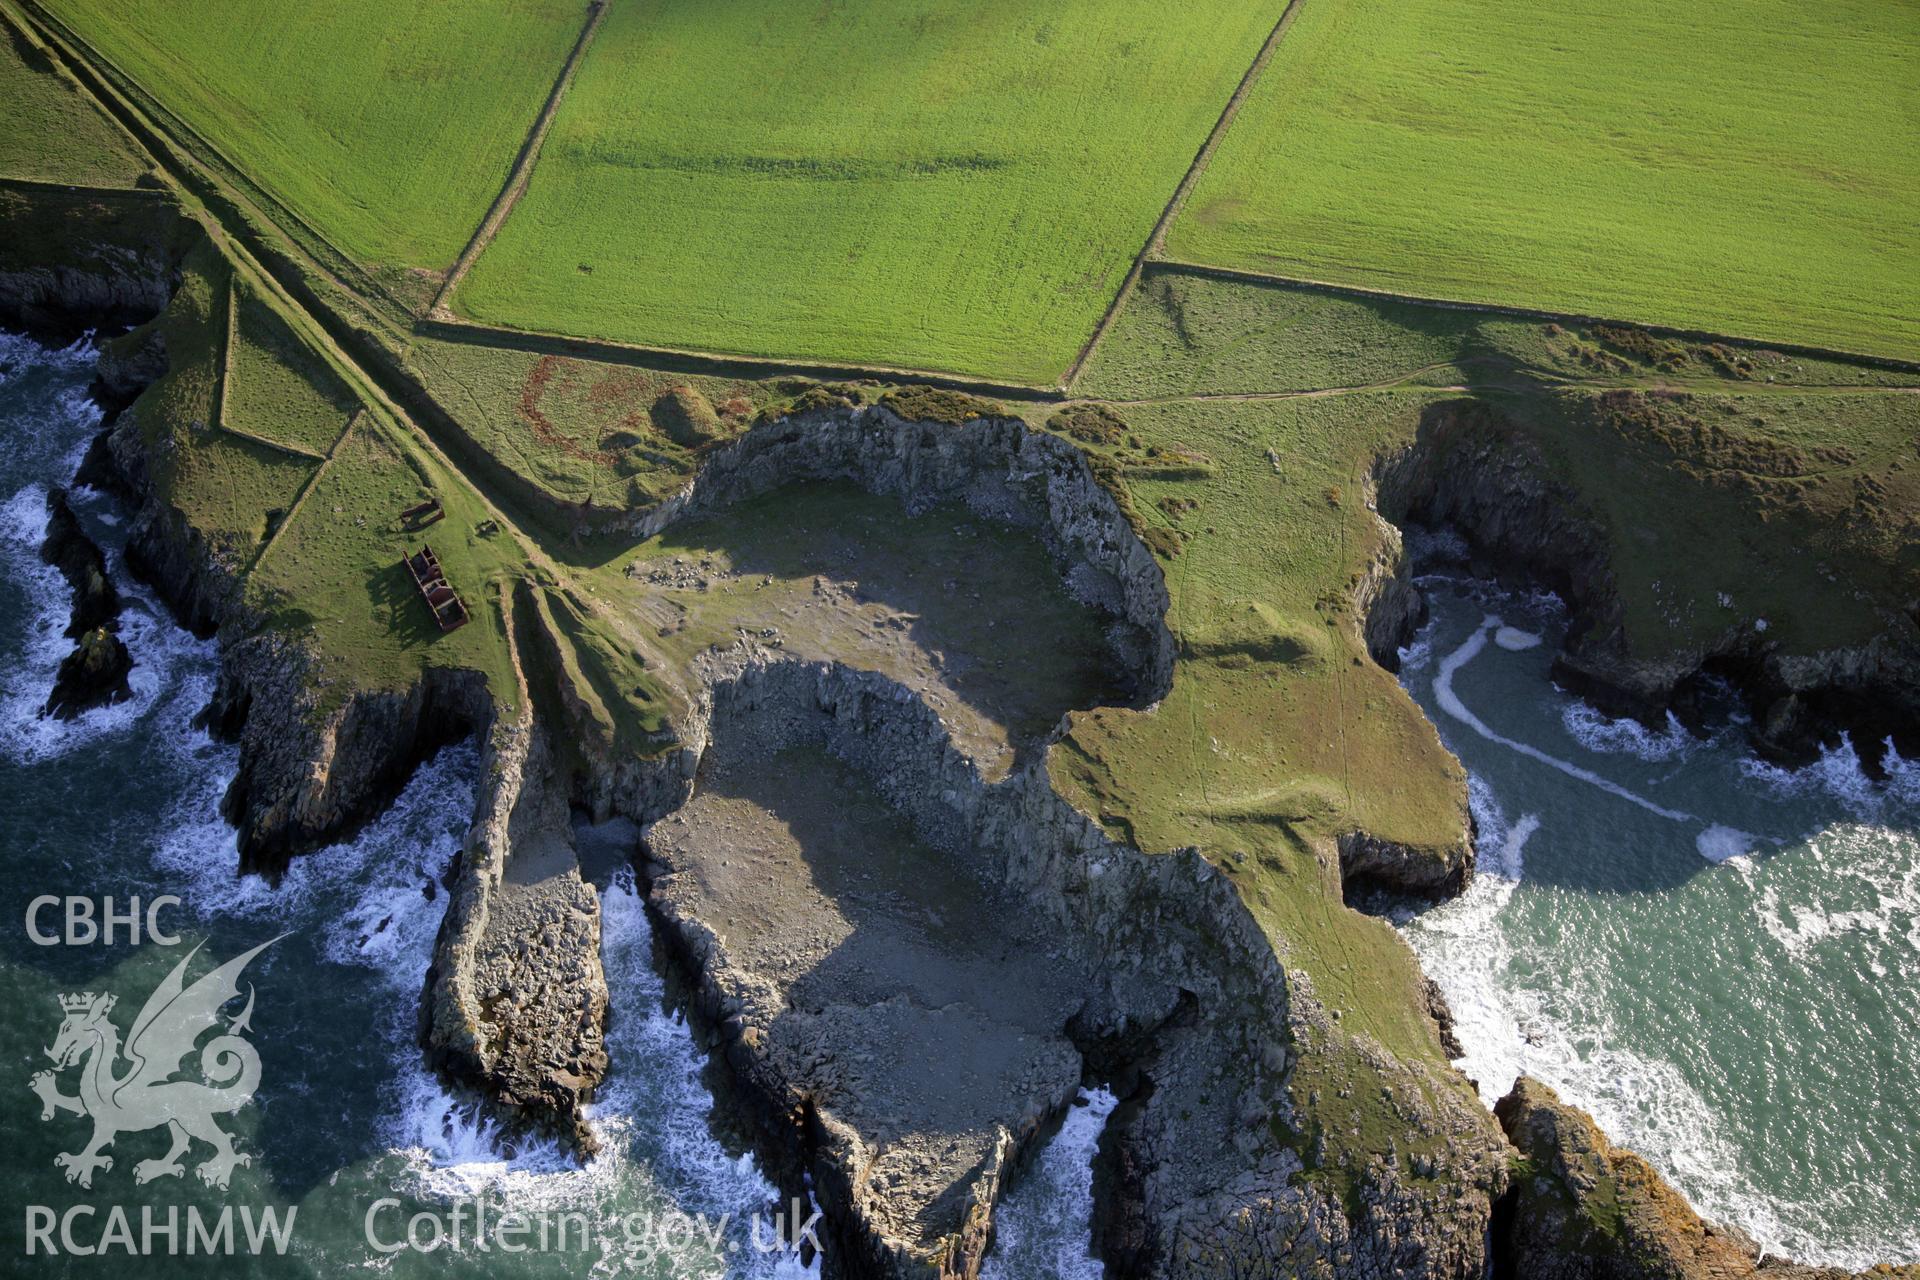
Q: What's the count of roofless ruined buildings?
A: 2